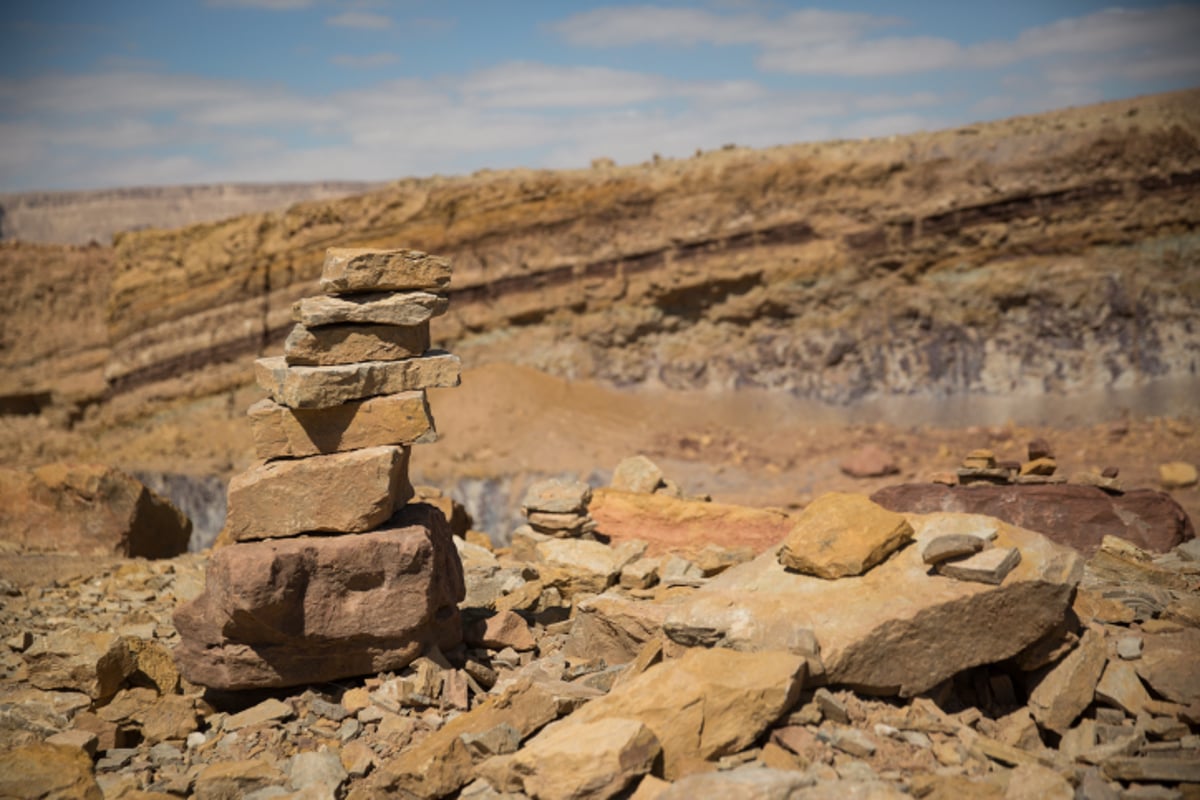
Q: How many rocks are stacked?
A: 7